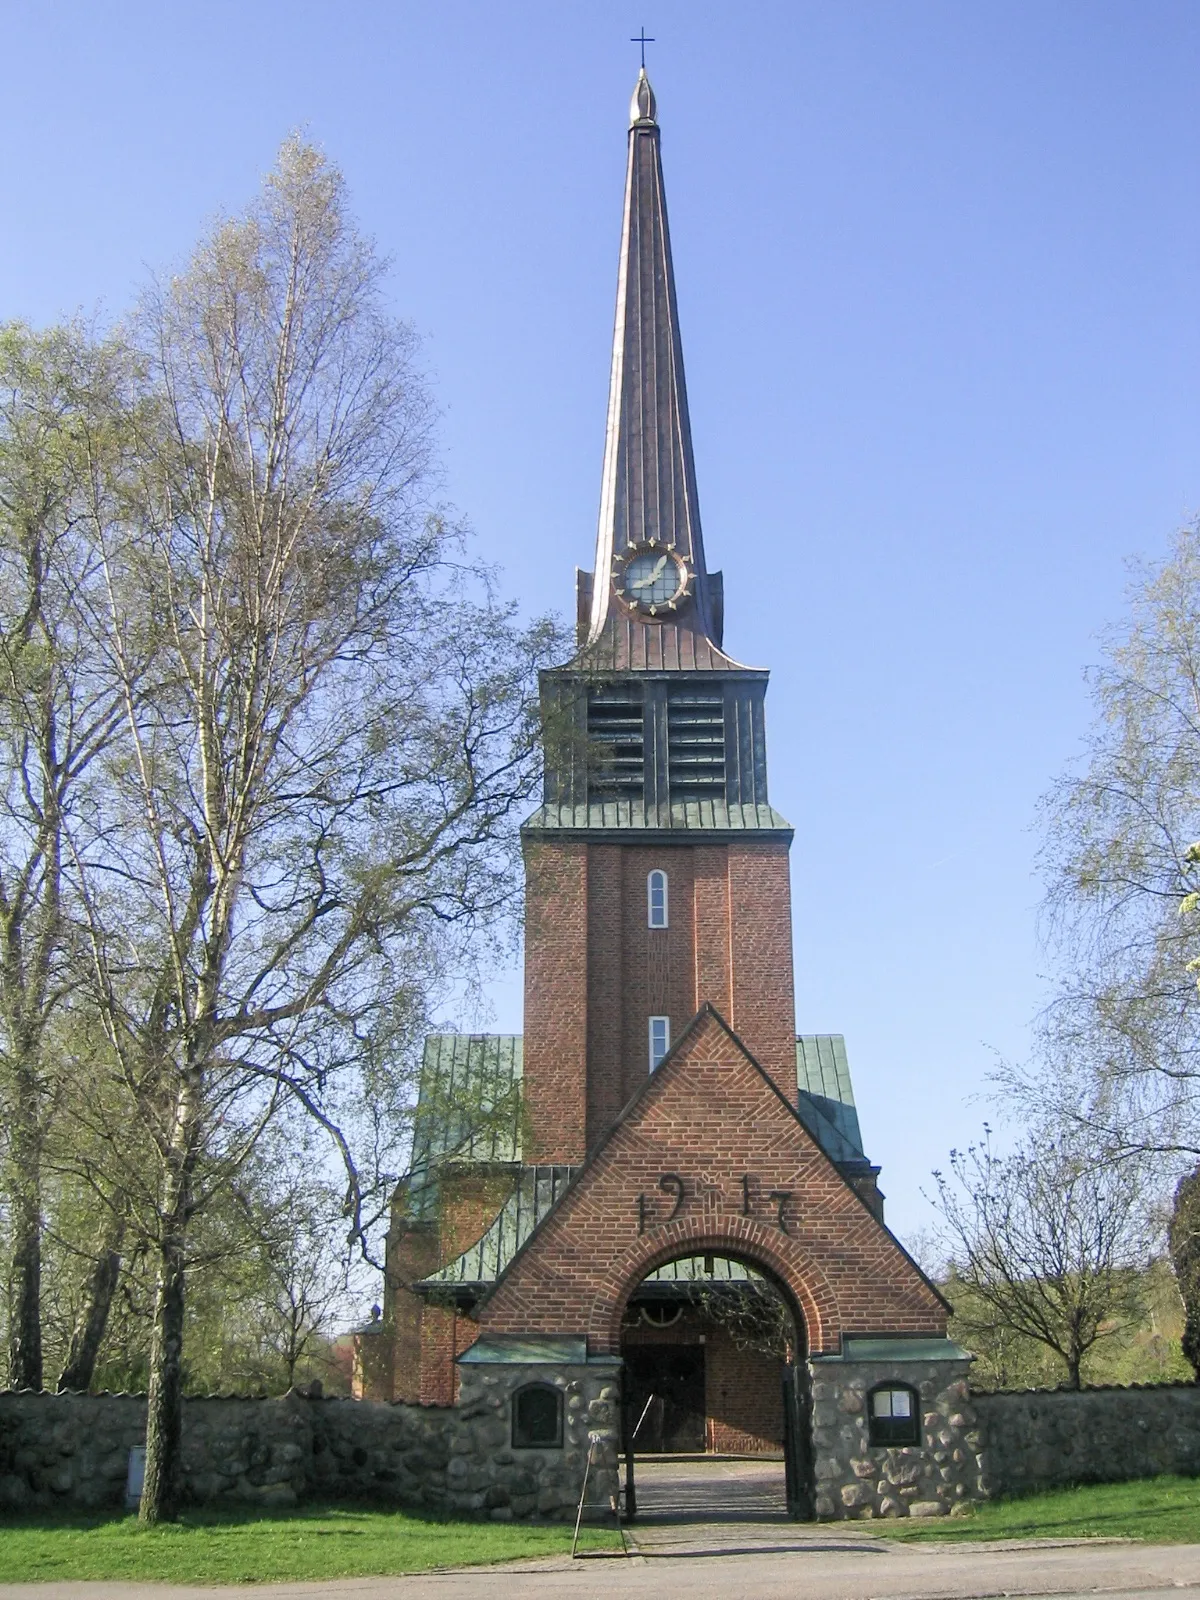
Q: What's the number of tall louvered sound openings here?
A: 2